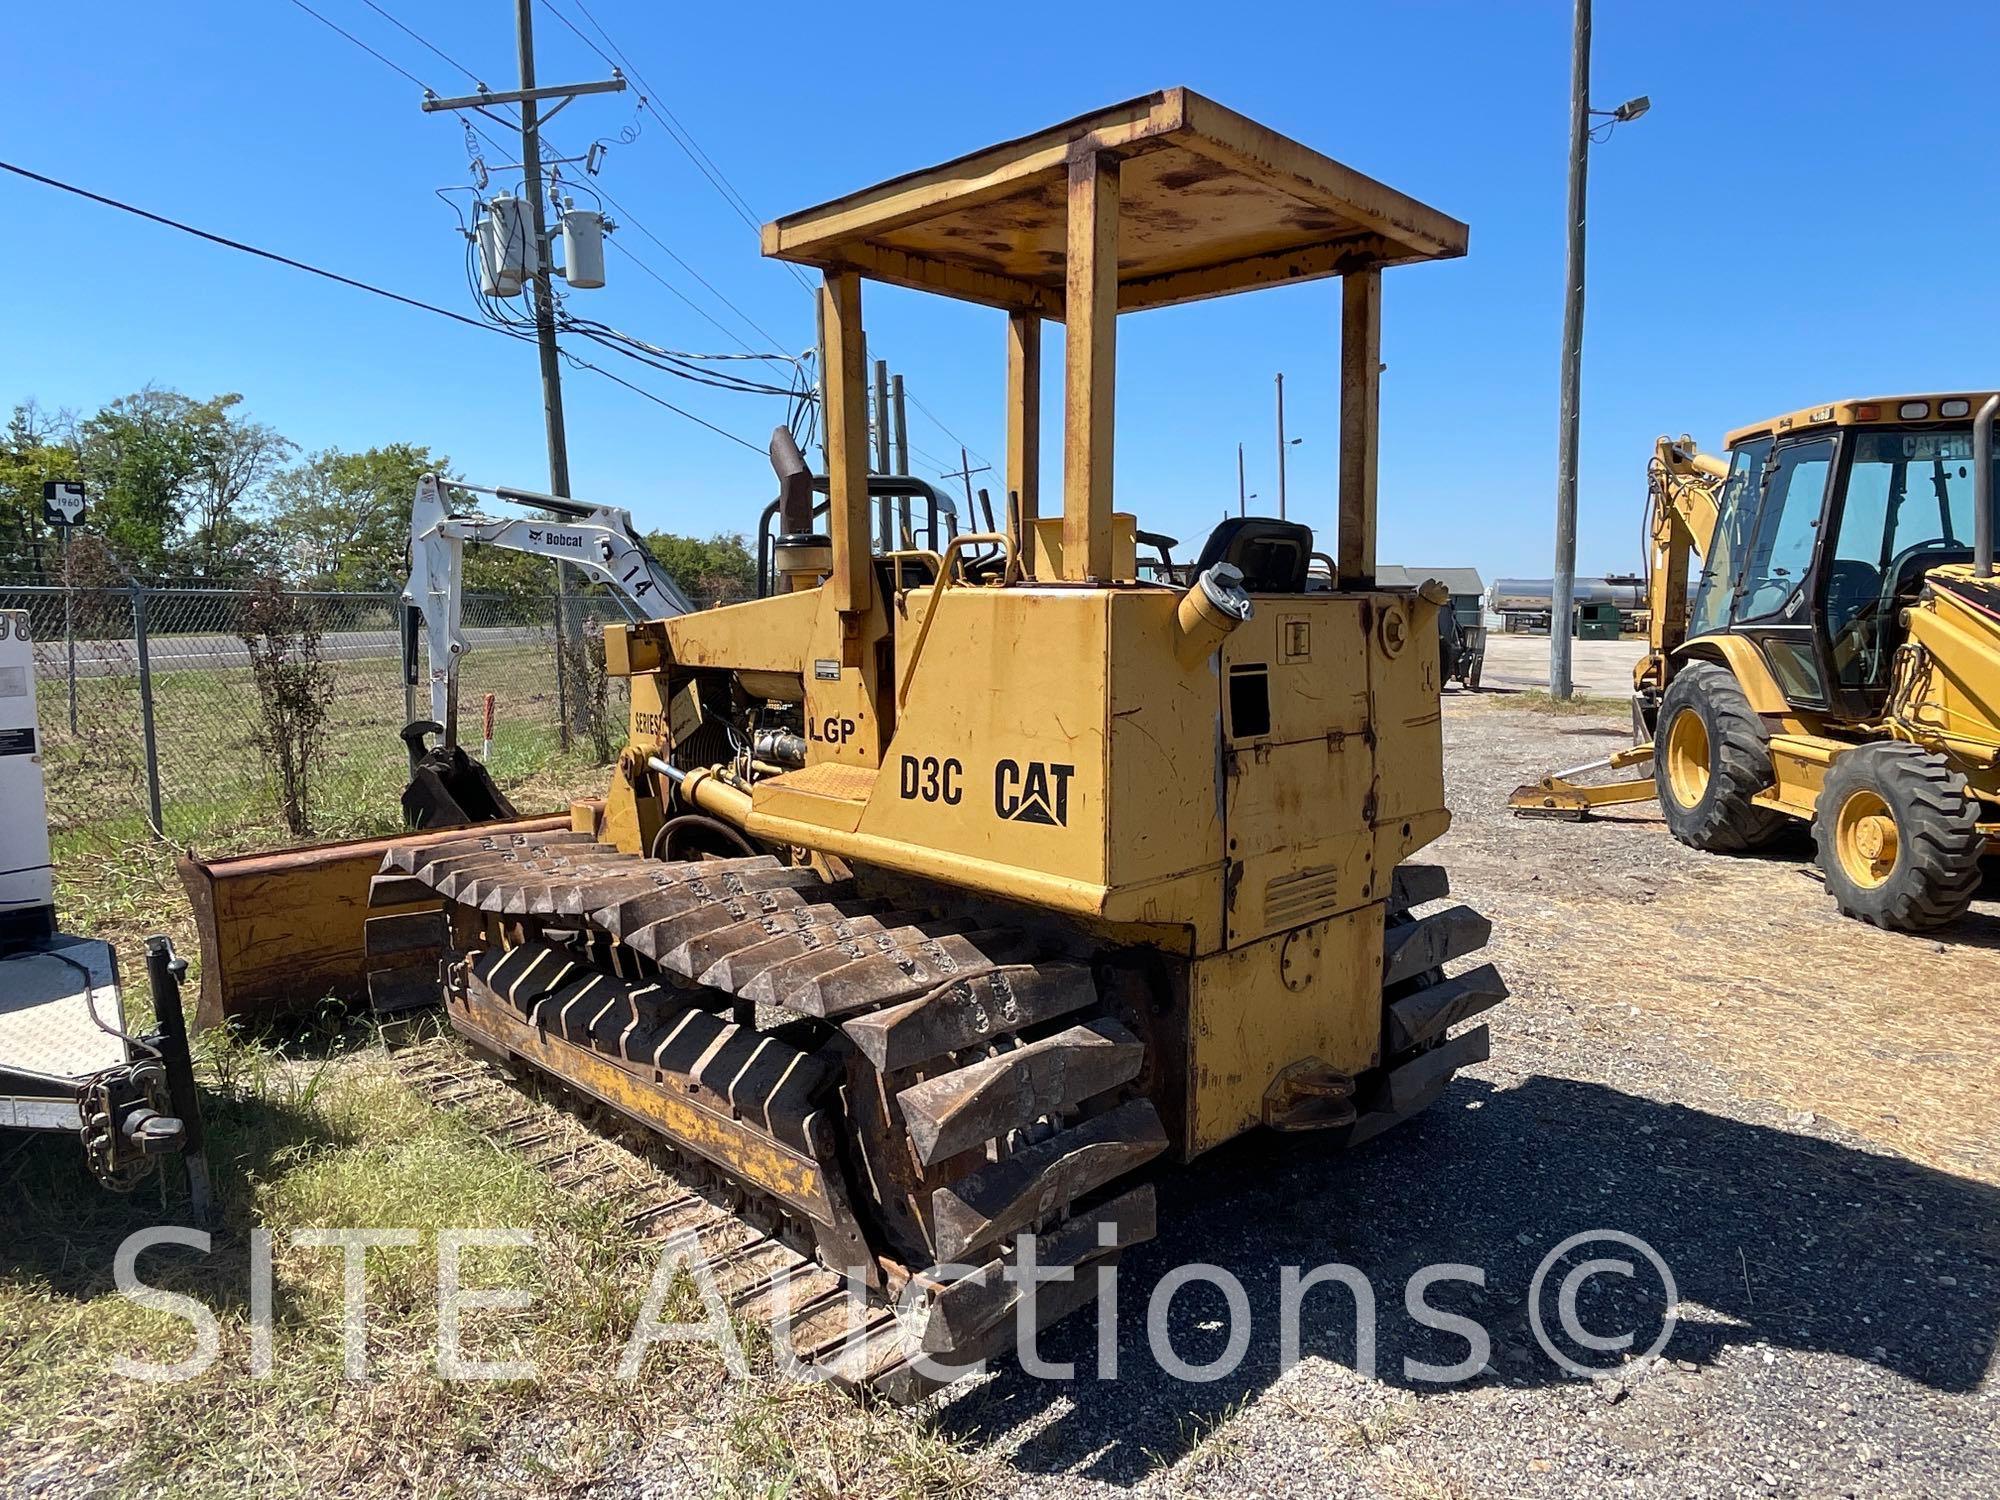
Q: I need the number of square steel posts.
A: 4